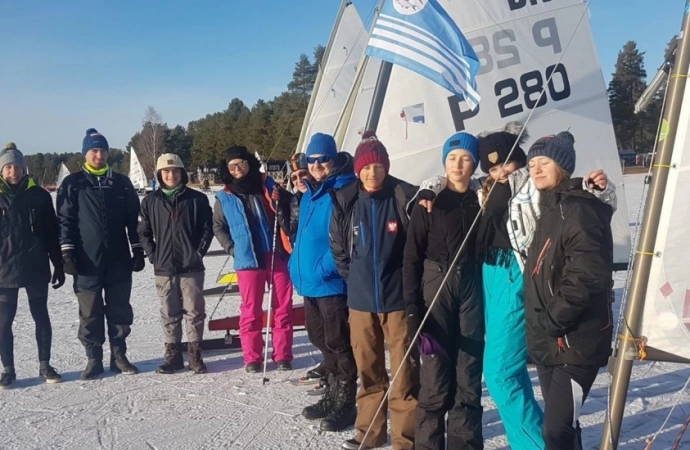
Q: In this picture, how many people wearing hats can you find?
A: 10